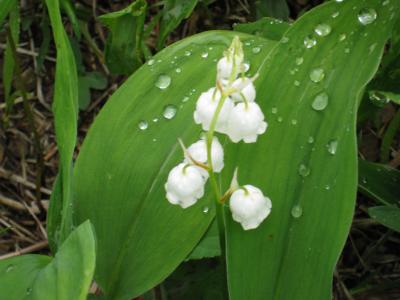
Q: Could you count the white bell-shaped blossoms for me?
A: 7